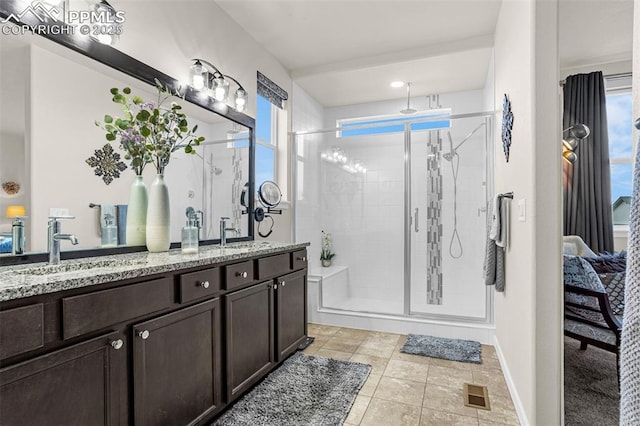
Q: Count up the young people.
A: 0